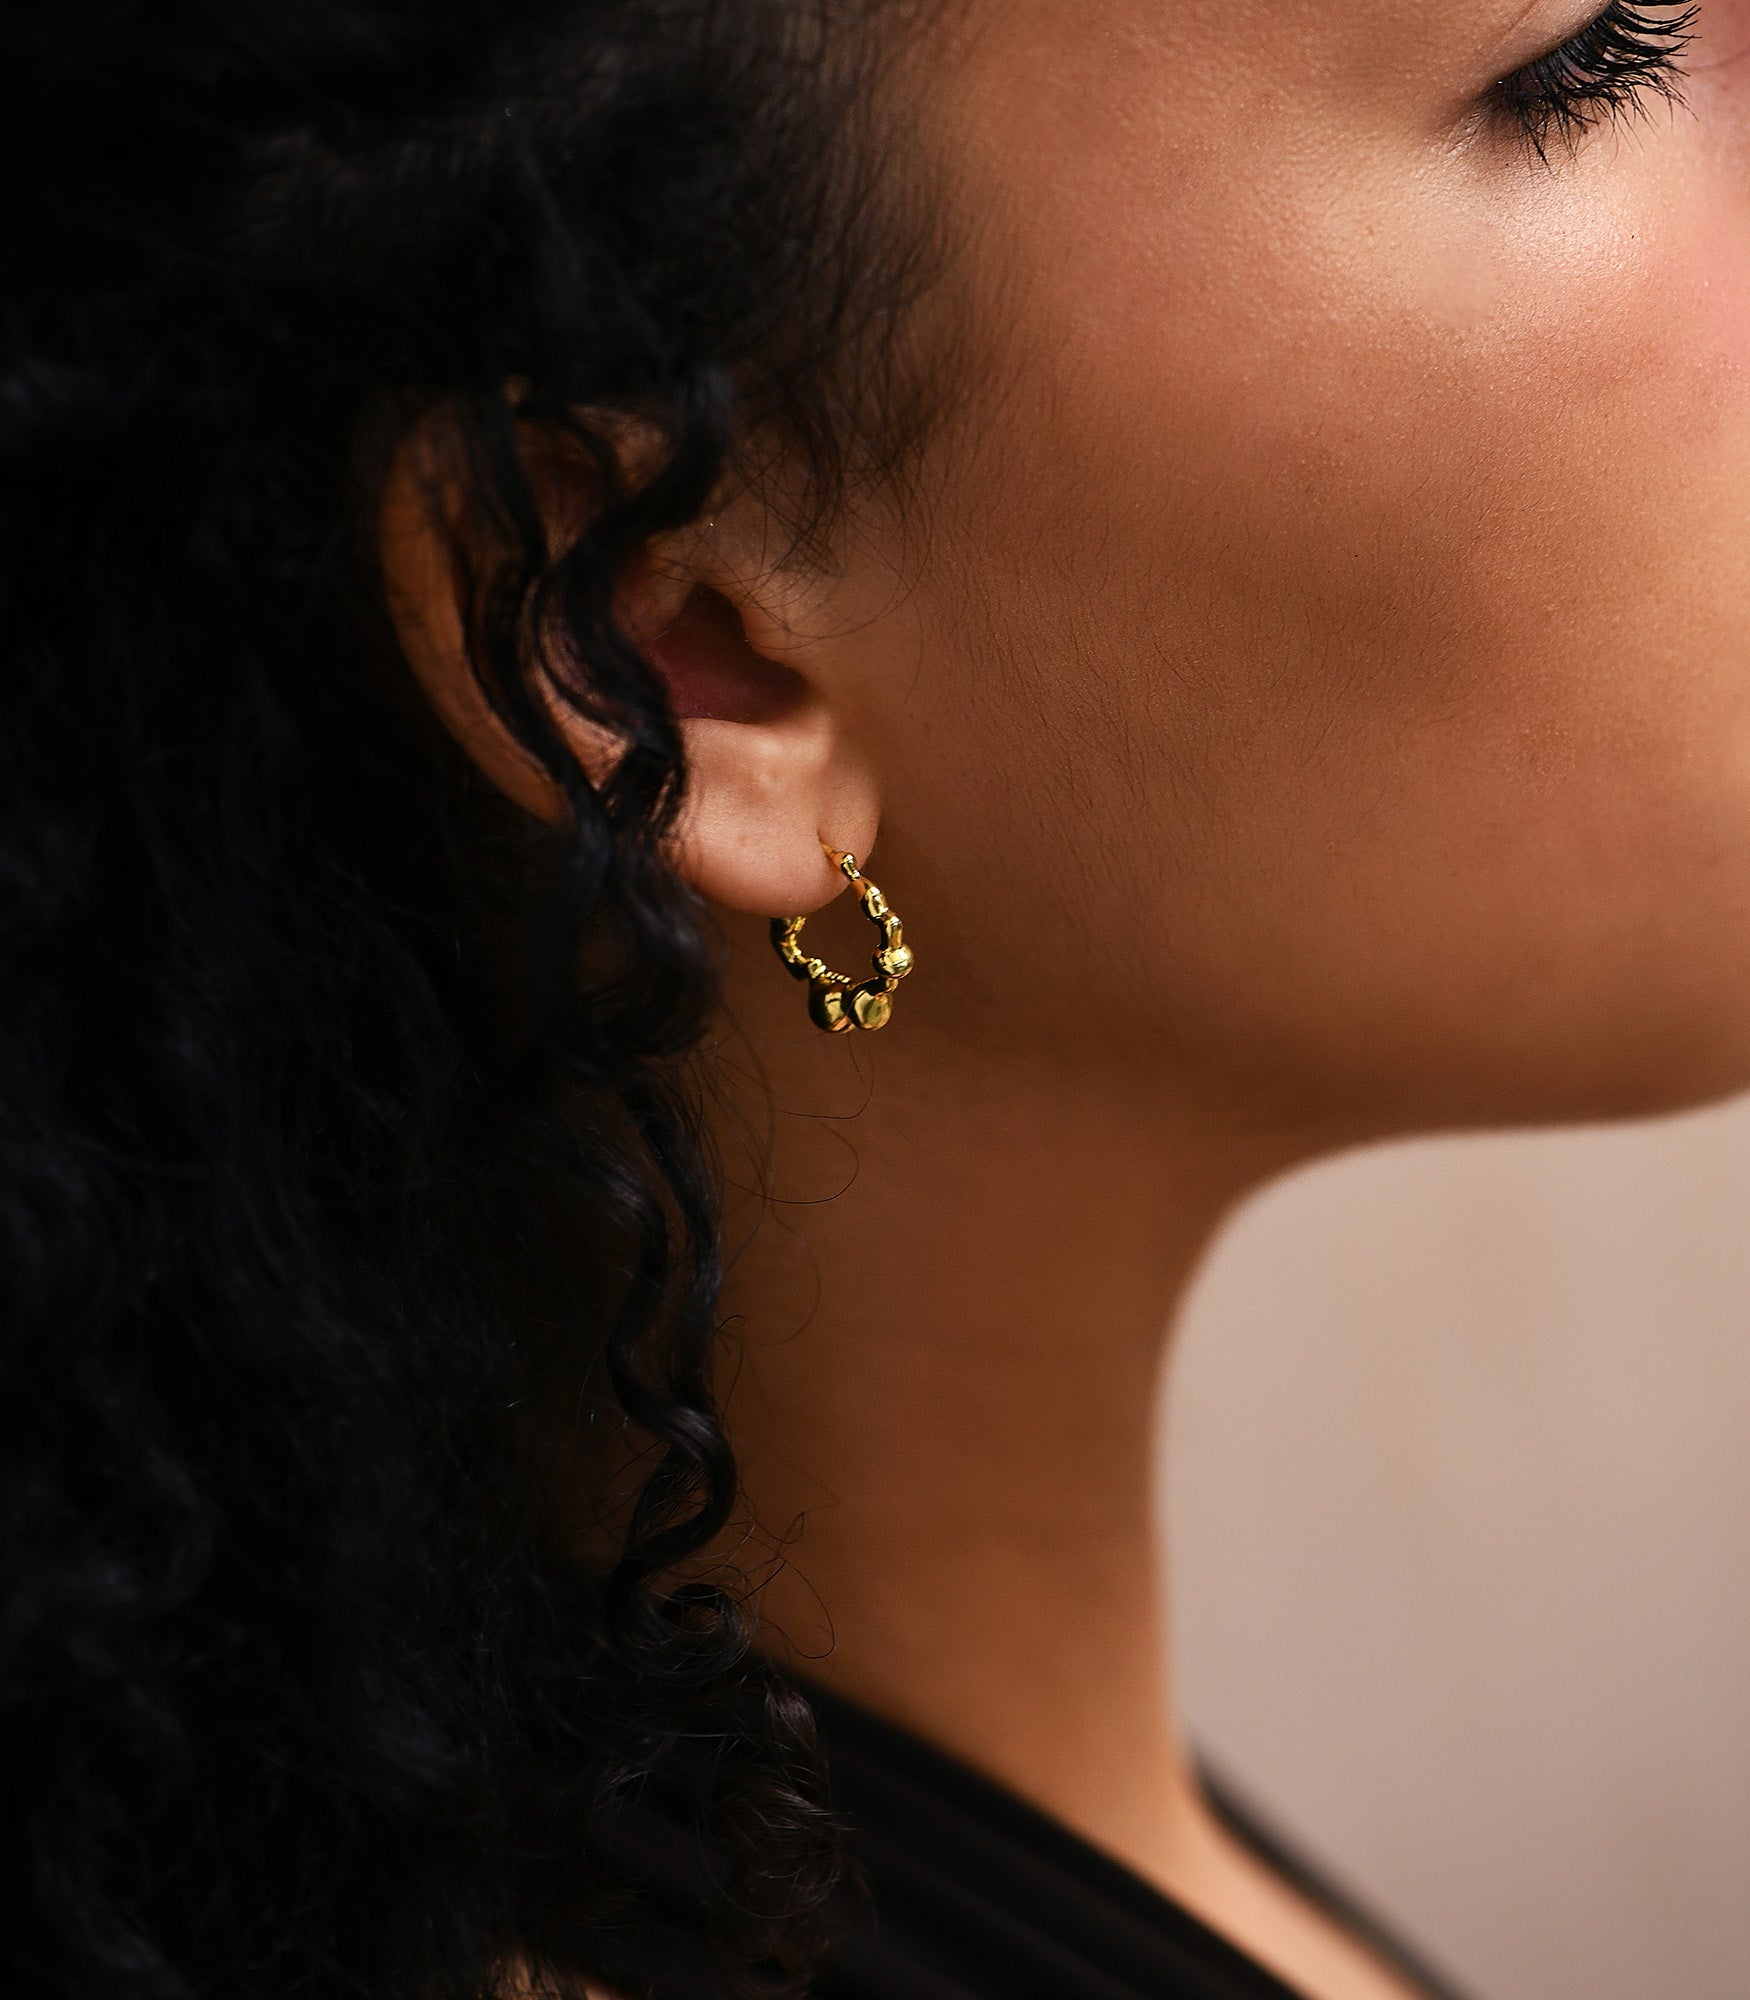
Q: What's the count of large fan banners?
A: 0